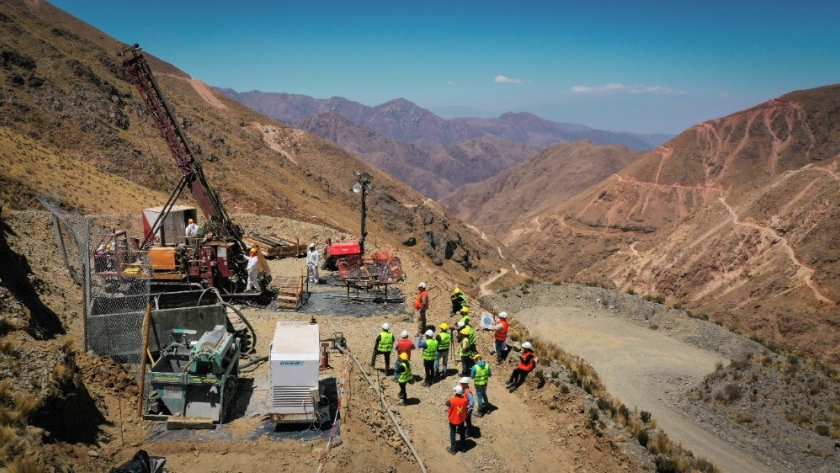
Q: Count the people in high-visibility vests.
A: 15